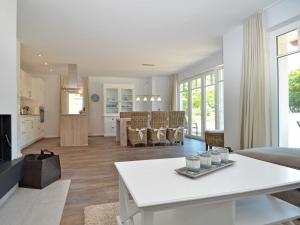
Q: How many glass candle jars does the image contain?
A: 4